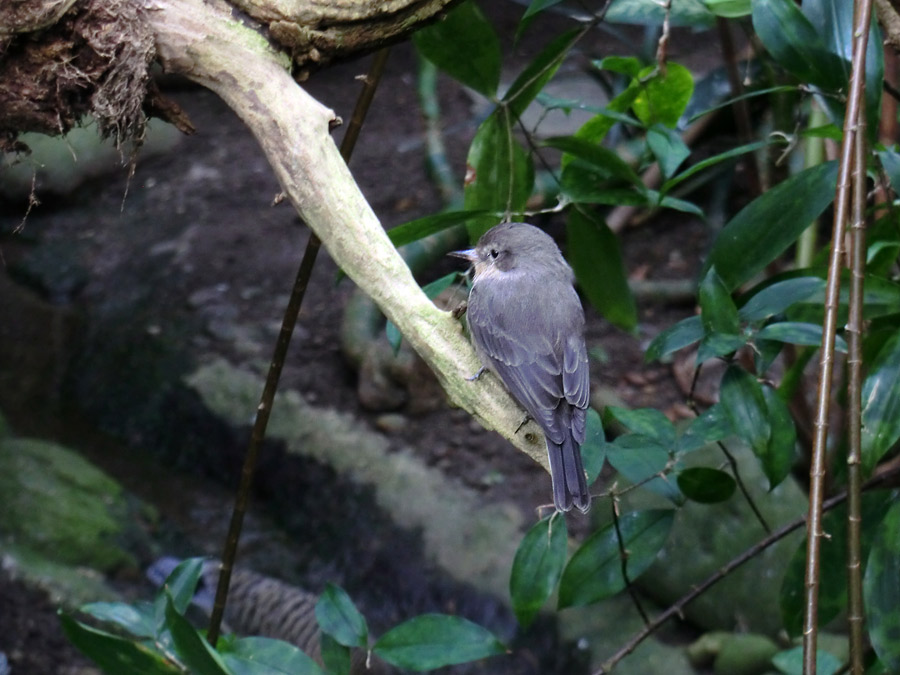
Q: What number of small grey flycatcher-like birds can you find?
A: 1